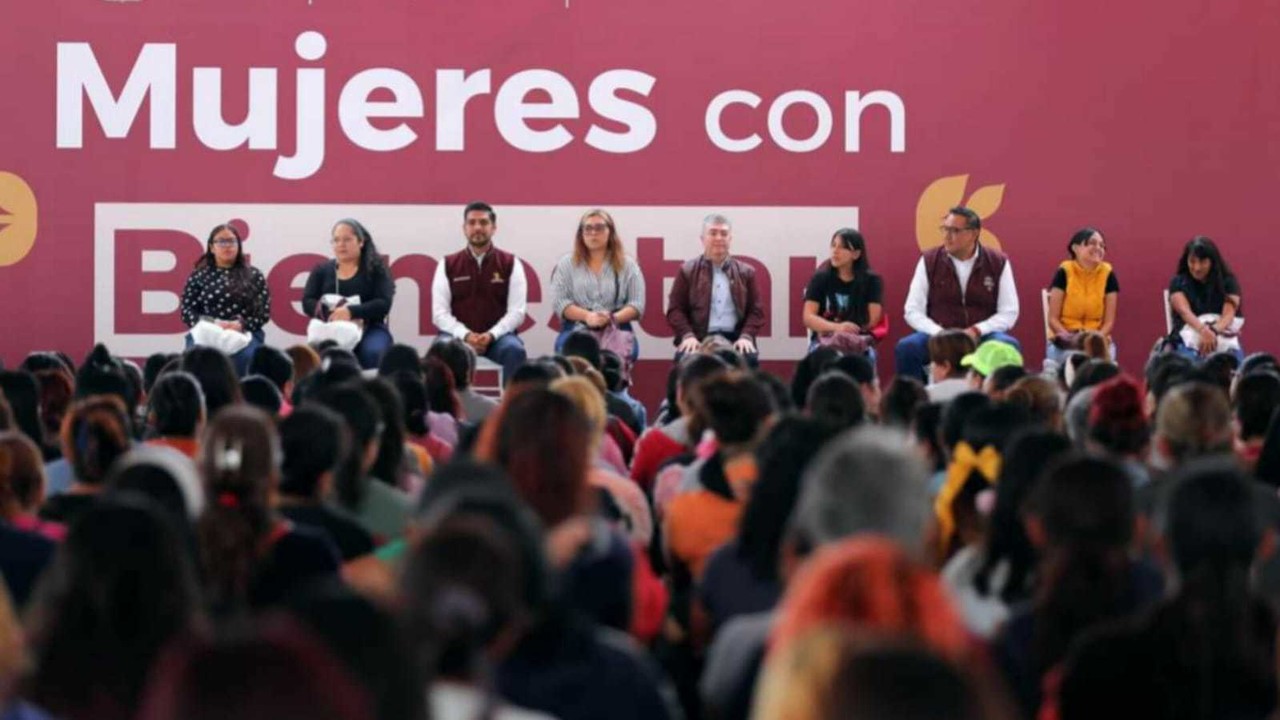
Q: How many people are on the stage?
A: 9